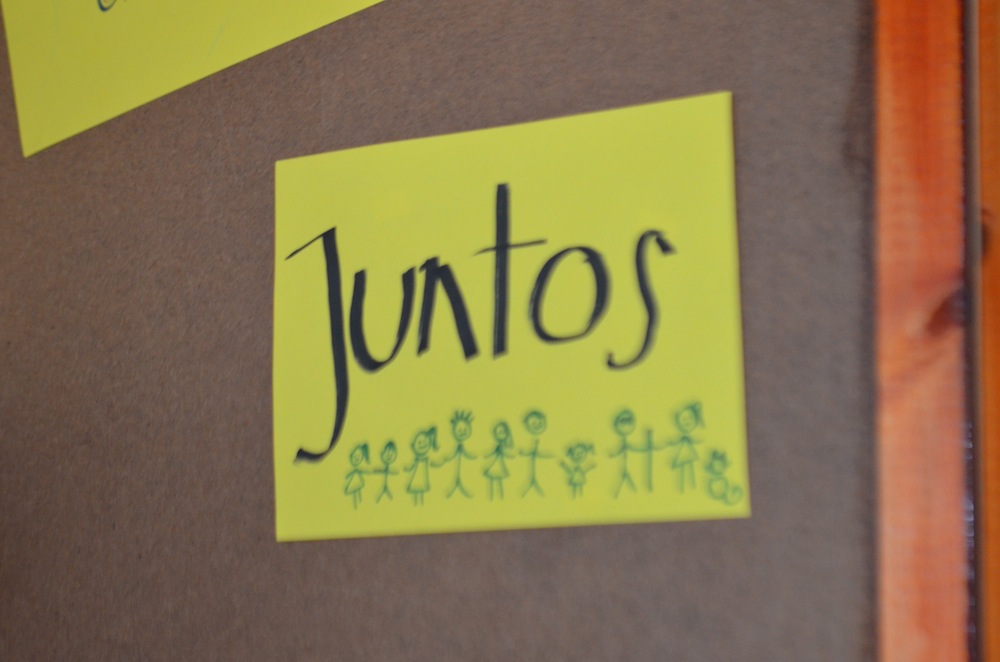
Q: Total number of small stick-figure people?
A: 9